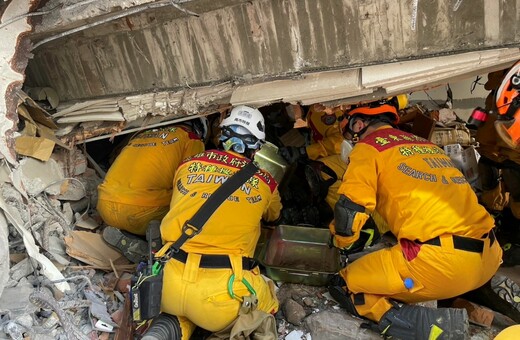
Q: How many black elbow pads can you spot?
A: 1